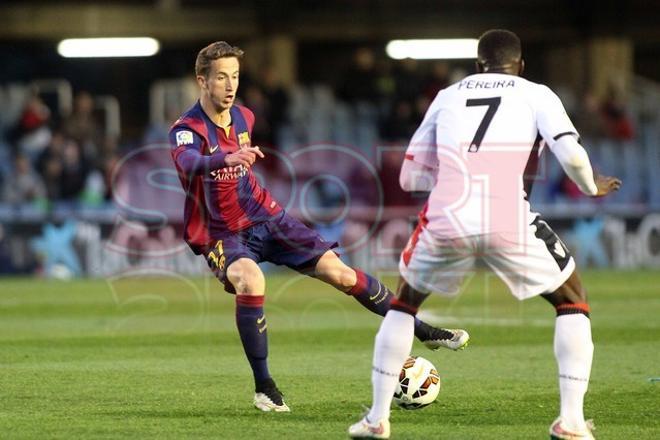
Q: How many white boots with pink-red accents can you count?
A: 2